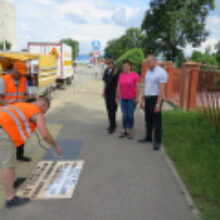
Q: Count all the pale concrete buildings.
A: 1